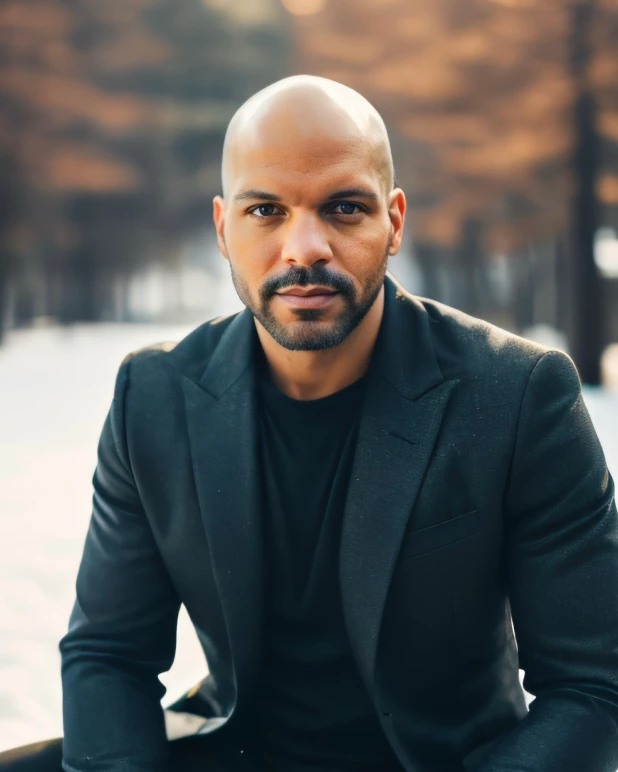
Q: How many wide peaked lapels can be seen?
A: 2